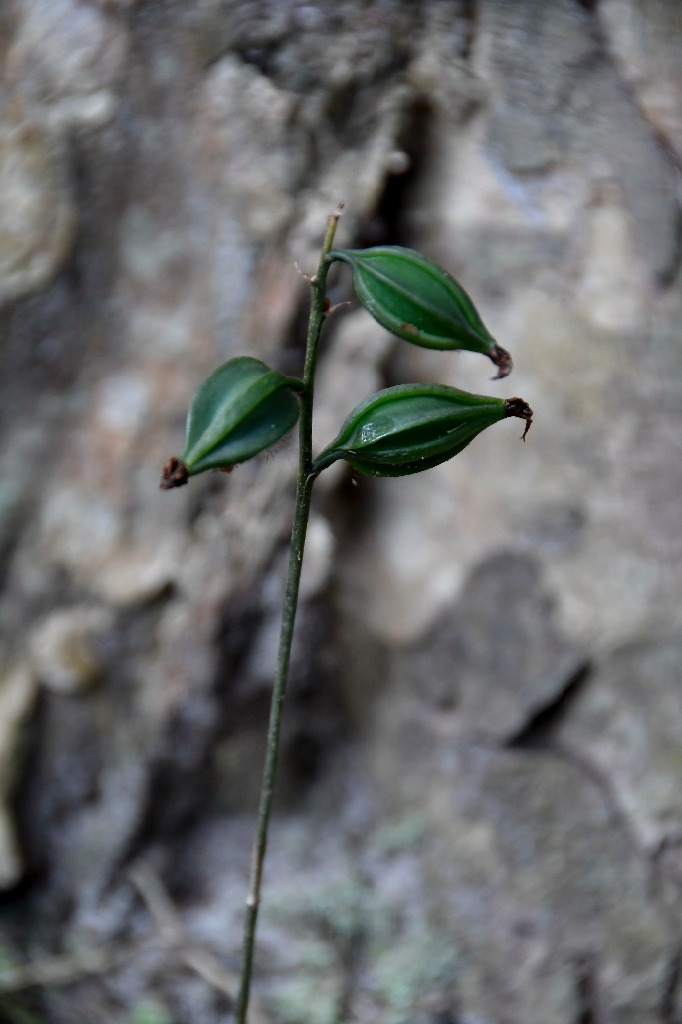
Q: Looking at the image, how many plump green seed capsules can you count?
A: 3